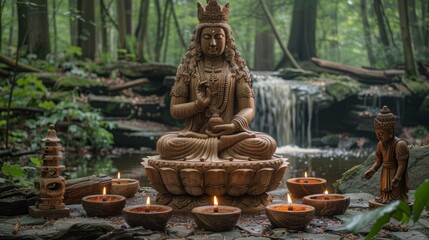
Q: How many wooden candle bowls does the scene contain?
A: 7